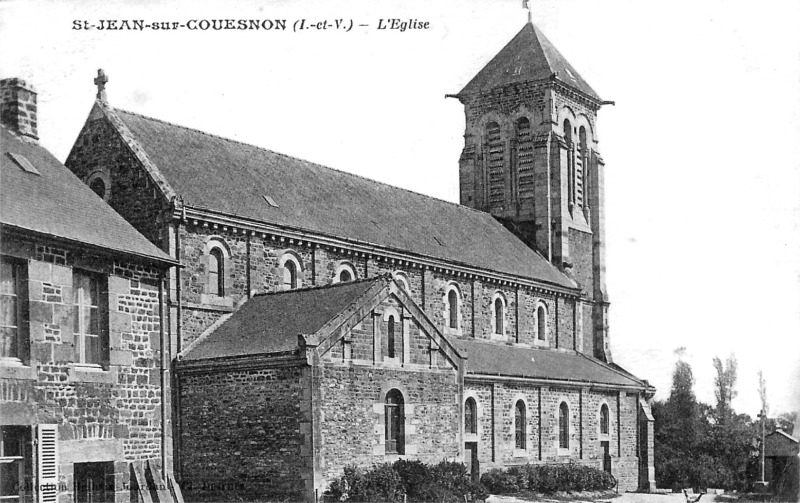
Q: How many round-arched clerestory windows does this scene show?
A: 7